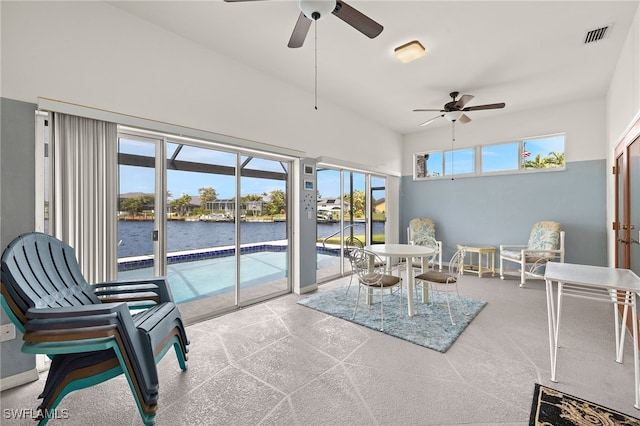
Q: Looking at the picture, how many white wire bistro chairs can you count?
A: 4